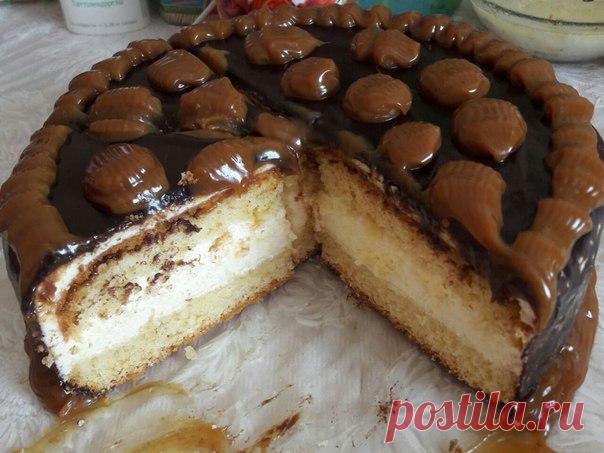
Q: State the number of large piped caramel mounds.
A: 13